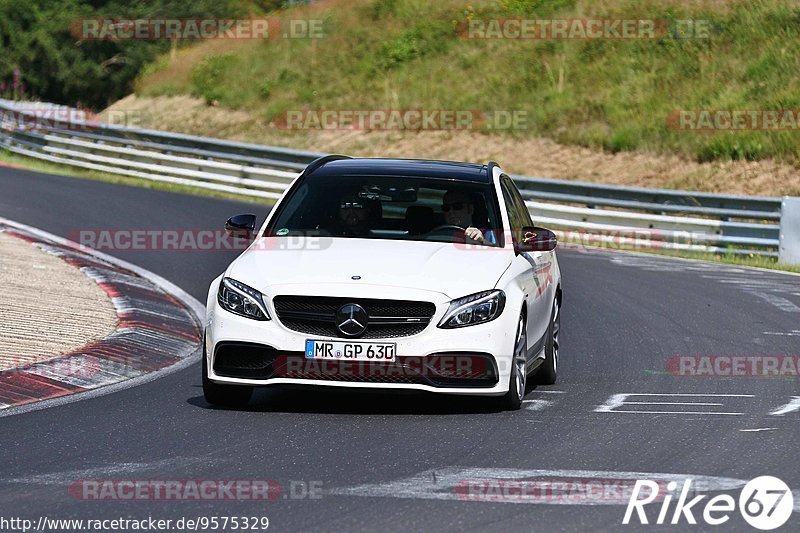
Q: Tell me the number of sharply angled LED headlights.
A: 2